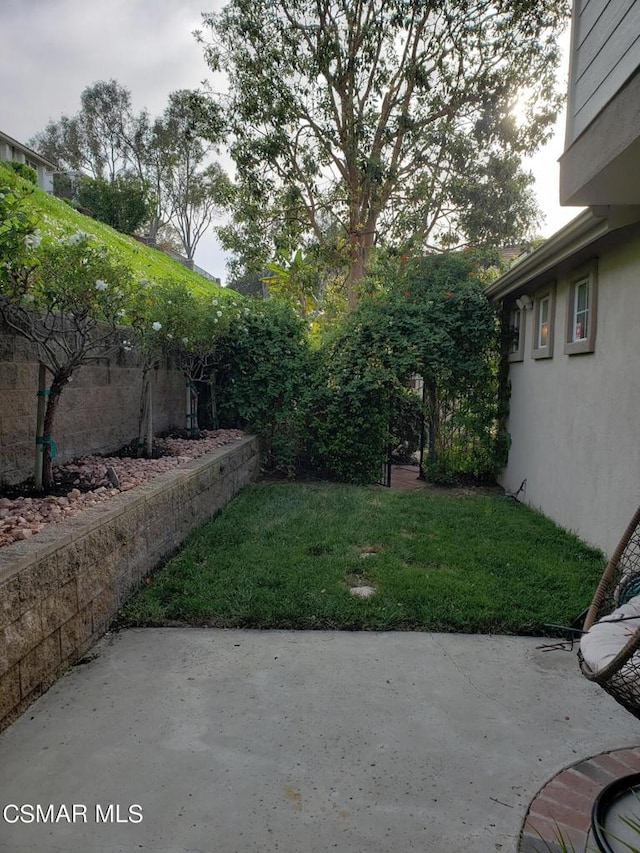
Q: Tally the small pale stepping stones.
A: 2